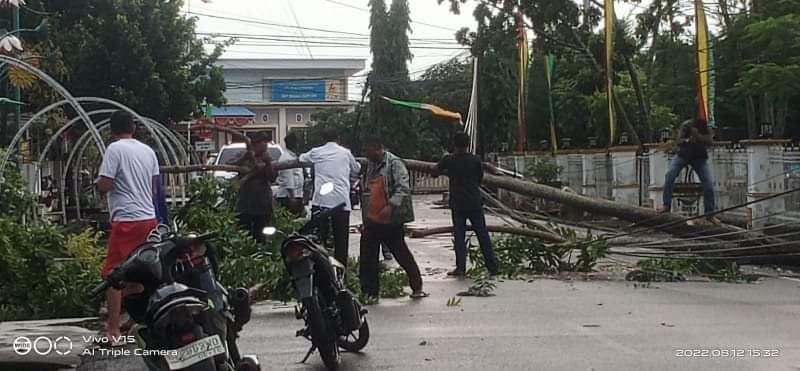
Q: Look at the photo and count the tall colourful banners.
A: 4